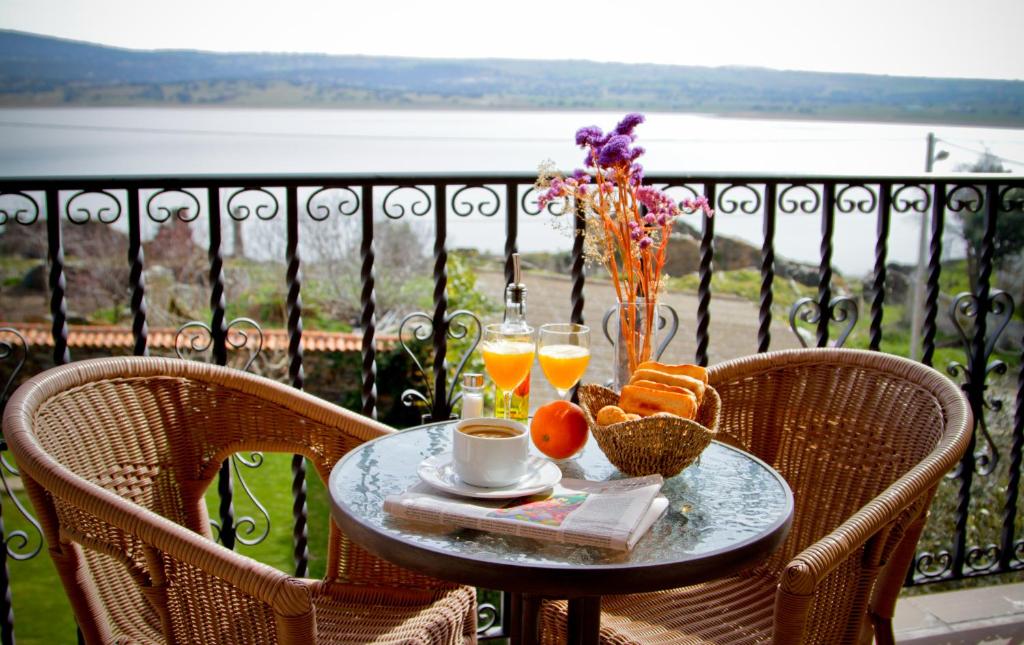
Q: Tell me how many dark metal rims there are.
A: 1